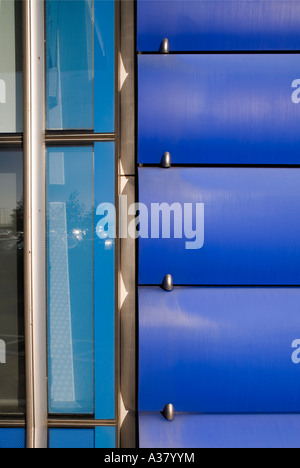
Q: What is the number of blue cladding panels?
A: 5